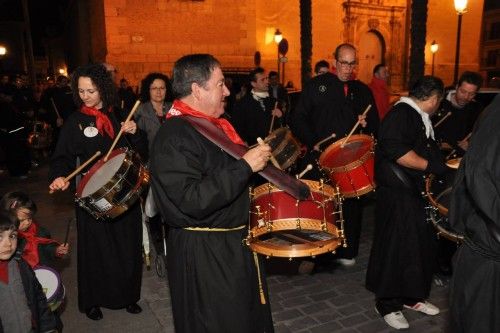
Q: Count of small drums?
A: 1